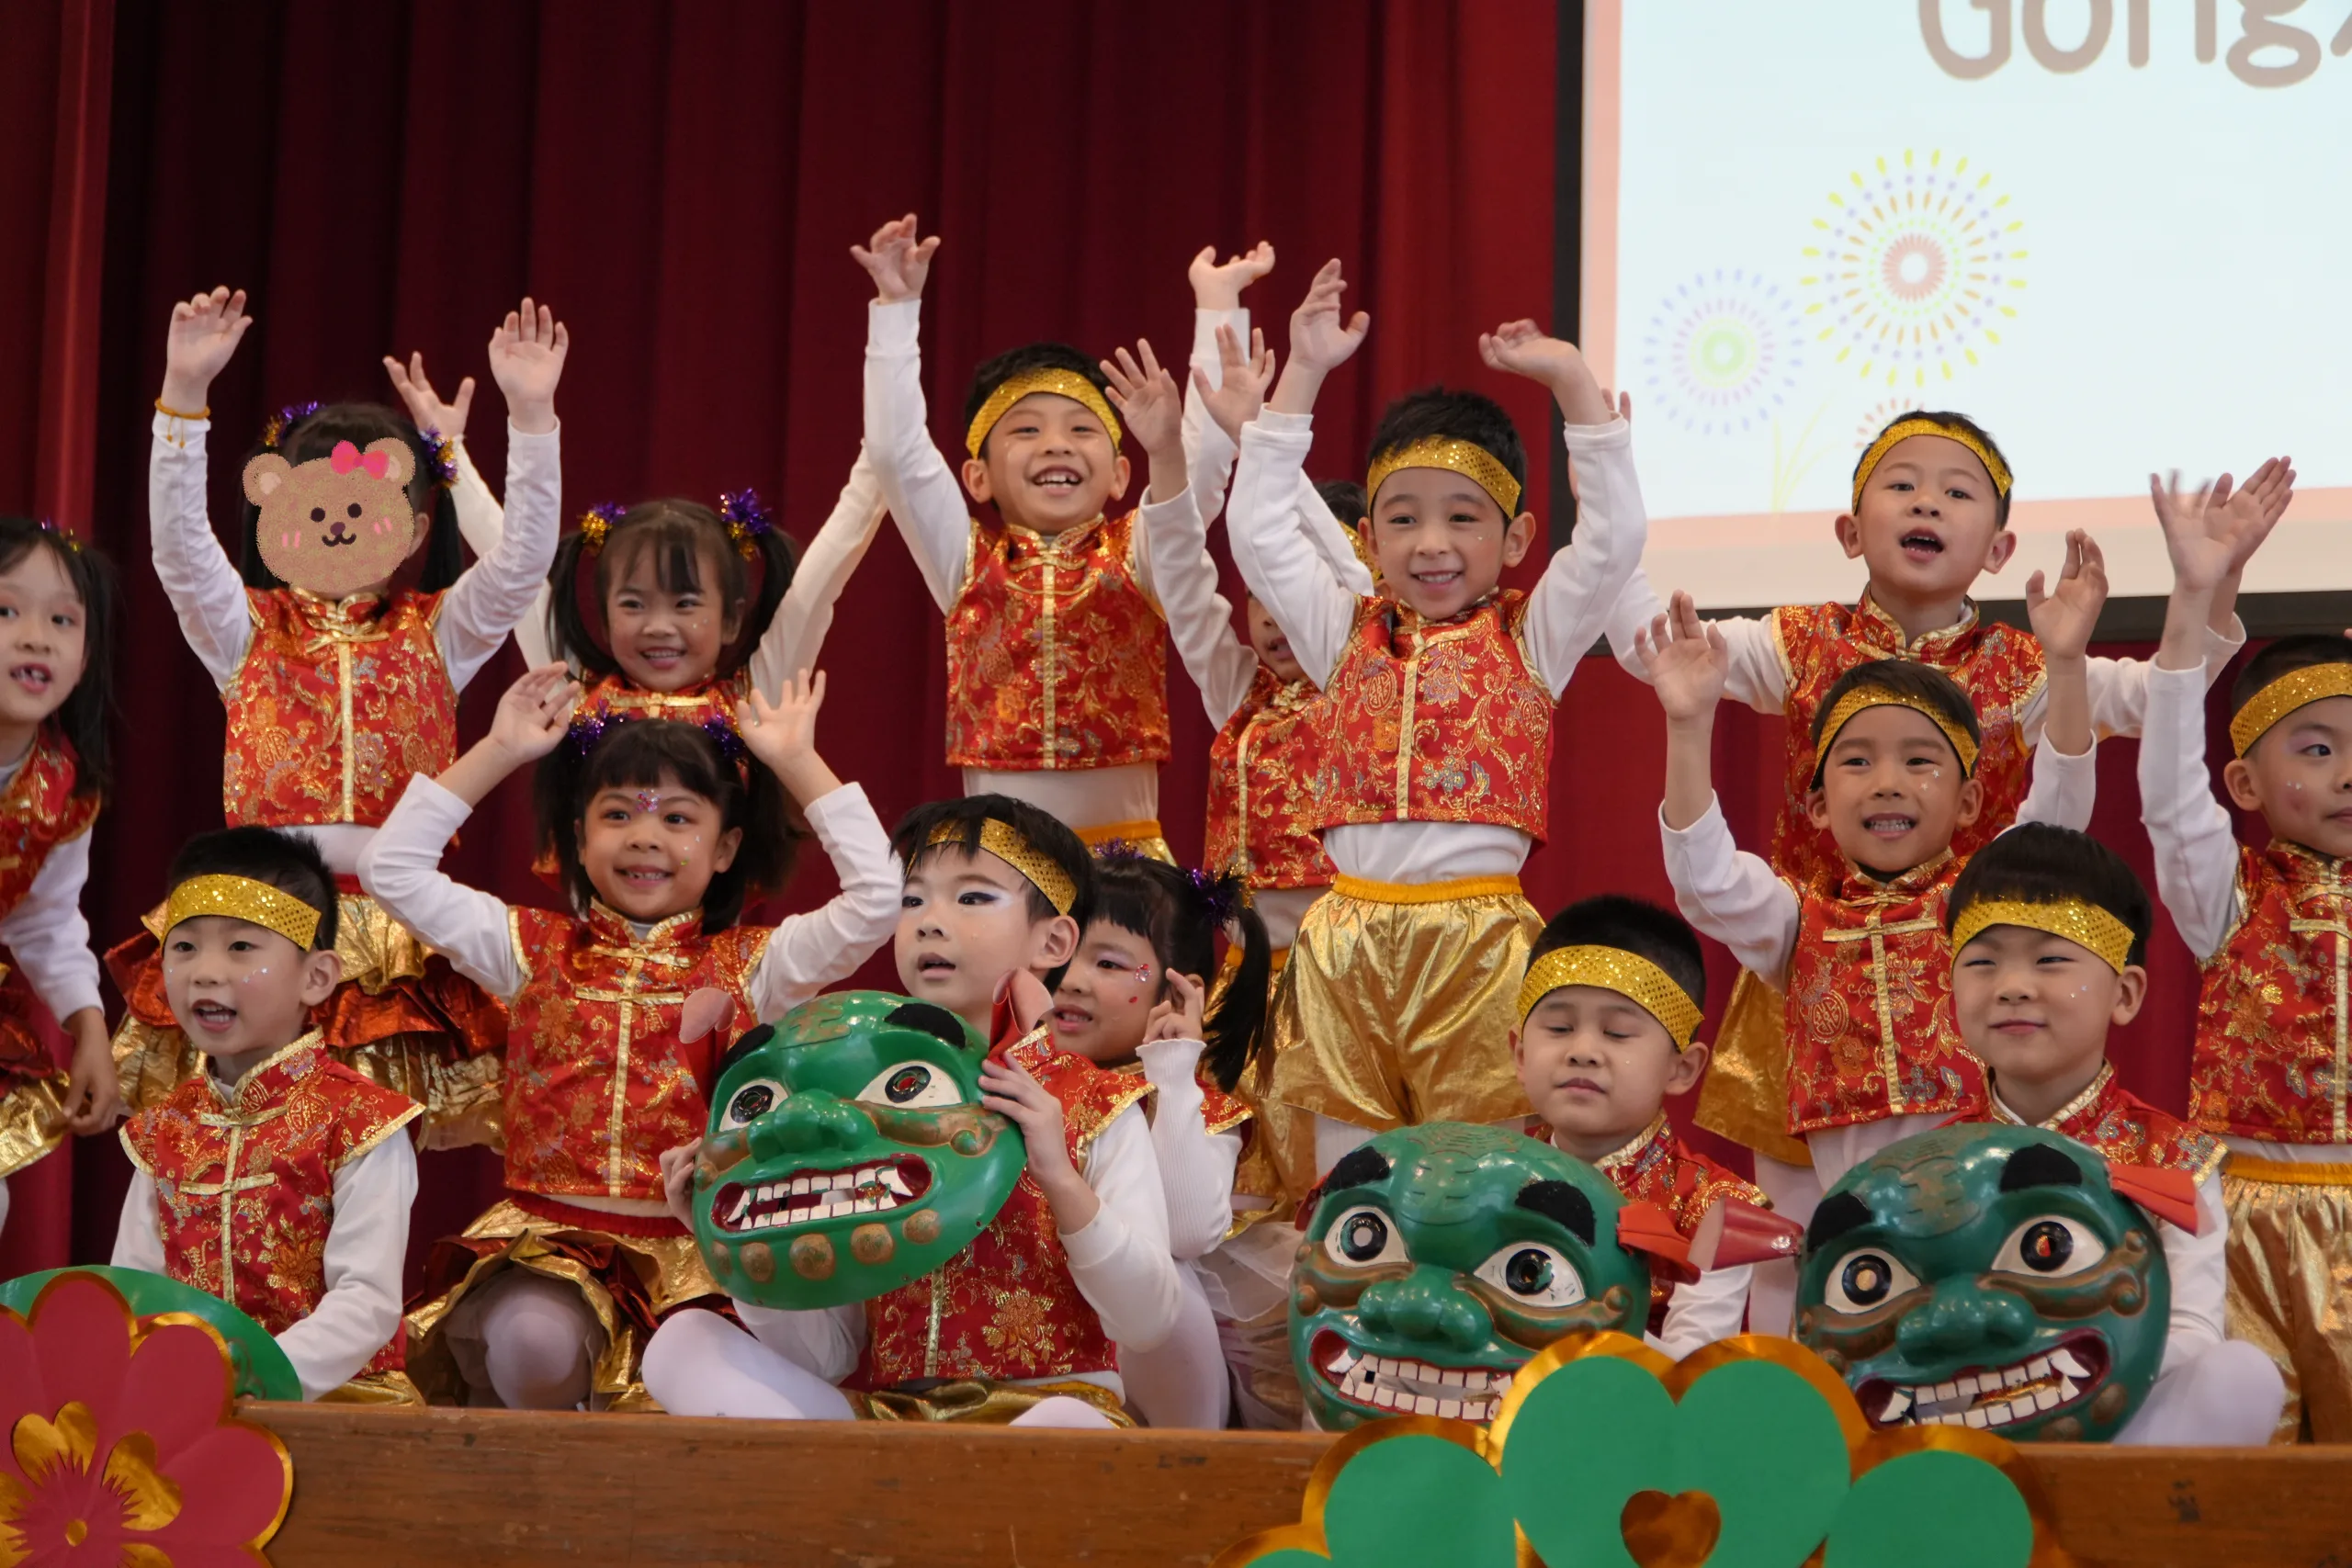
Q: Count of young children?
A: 15